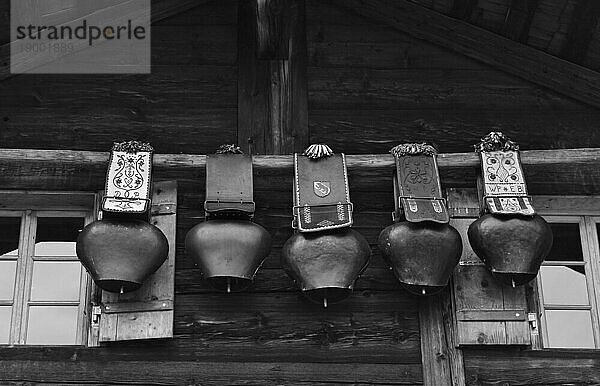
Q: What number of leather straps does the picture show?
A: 5